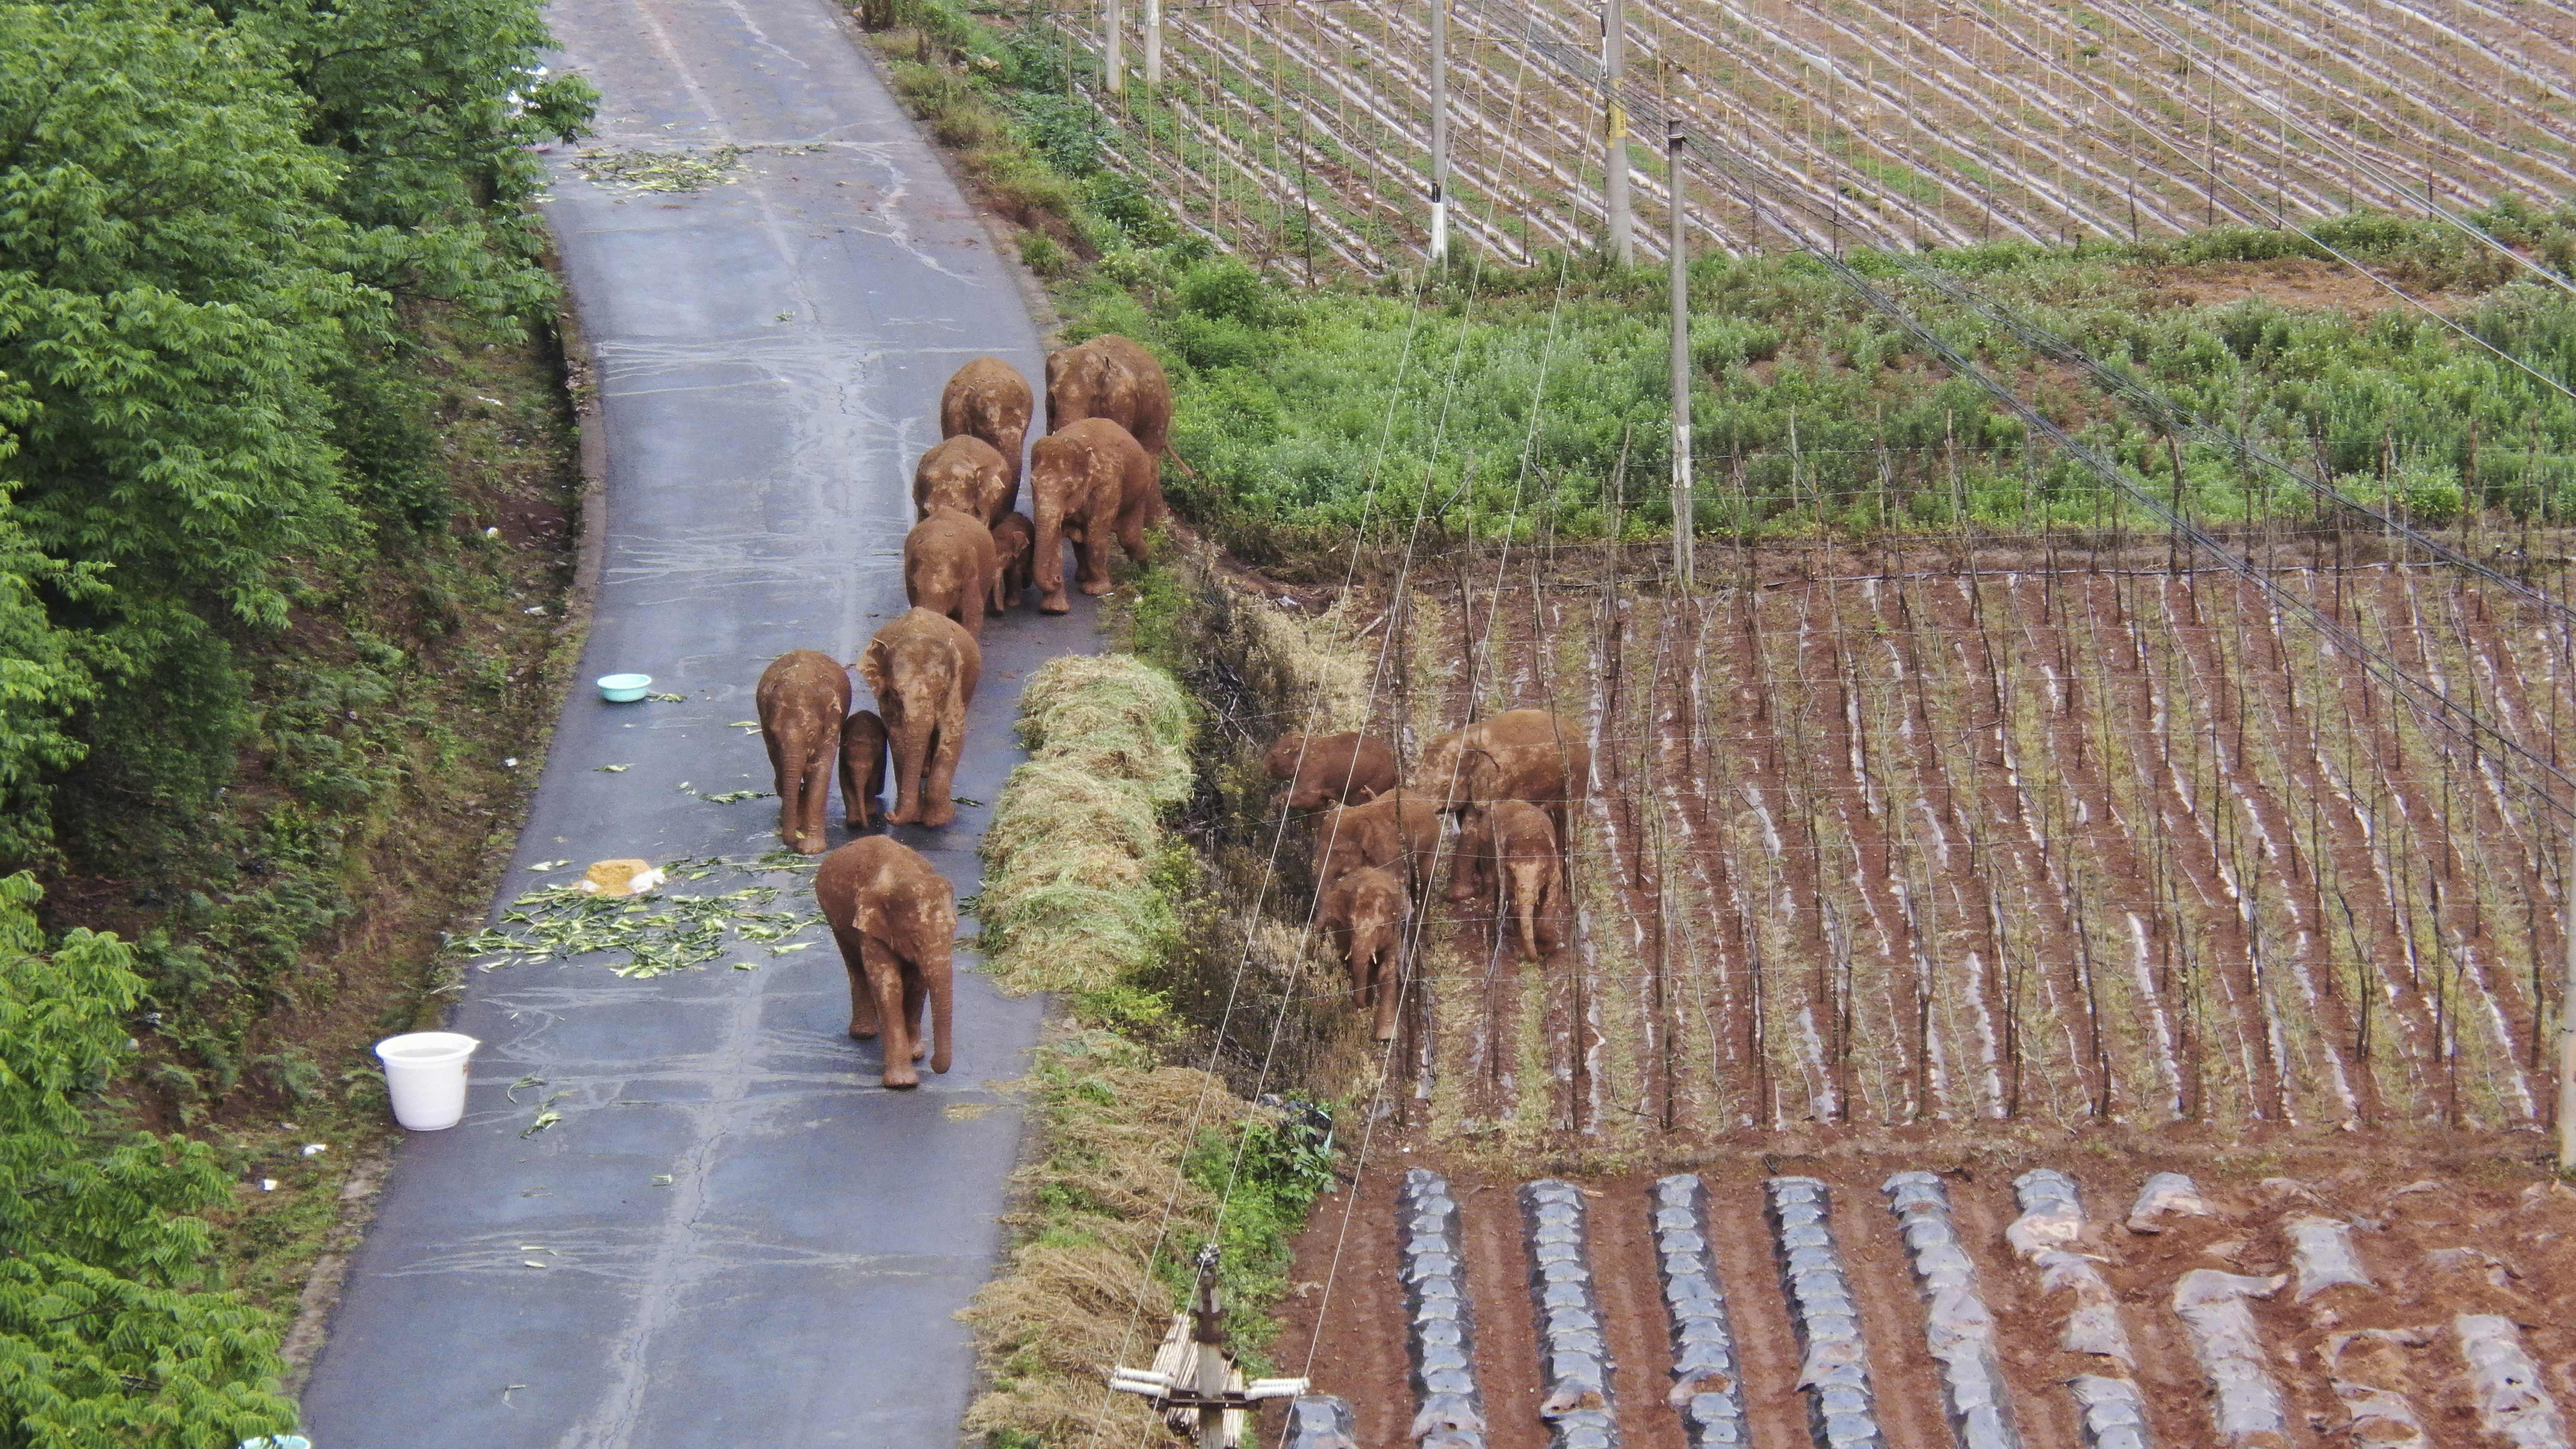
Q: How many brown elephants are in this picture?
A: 15